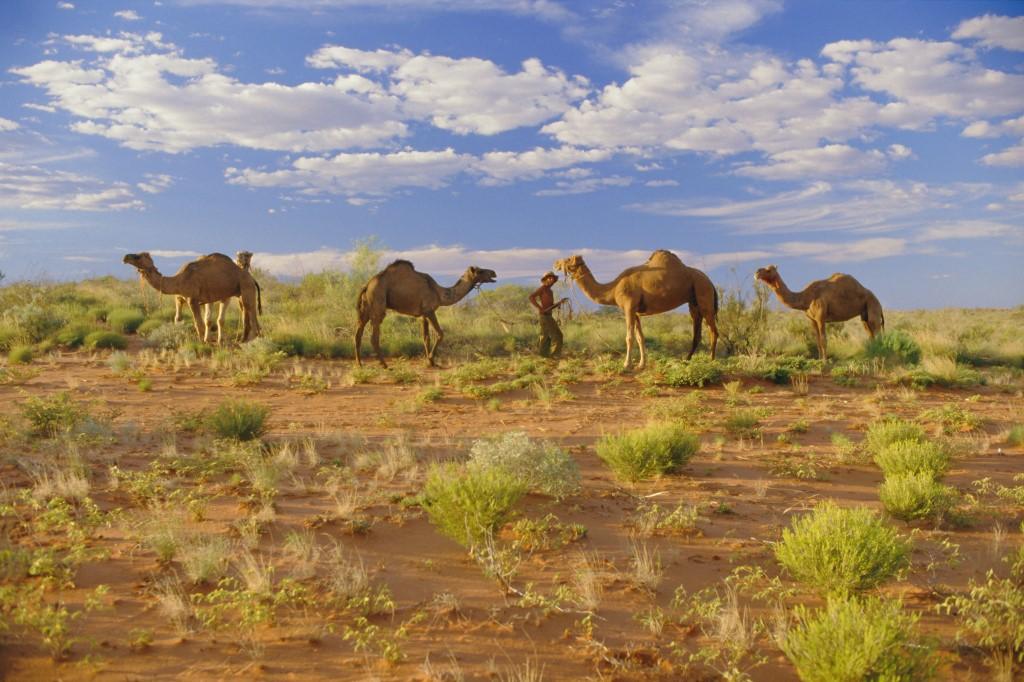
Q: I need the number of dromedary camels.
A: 5